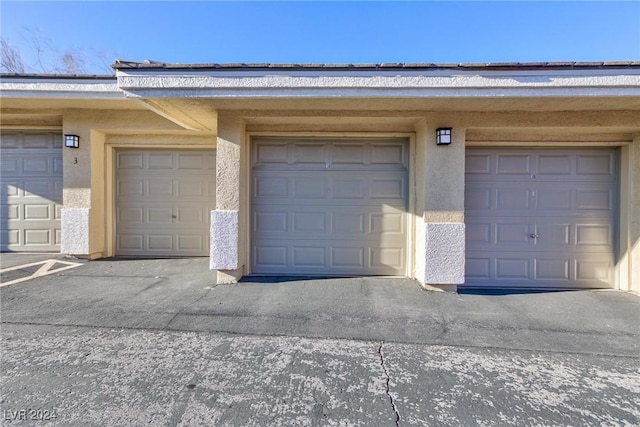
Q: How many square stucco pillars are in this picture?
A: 3